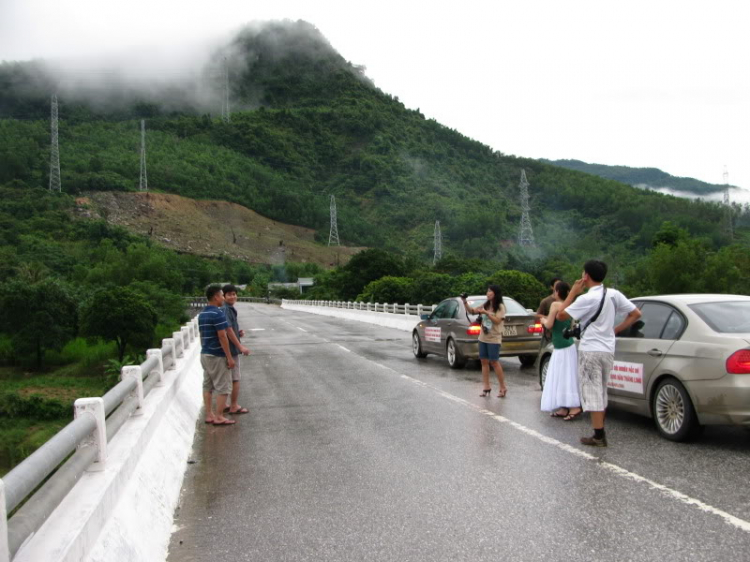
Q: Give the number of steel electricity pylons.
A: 7